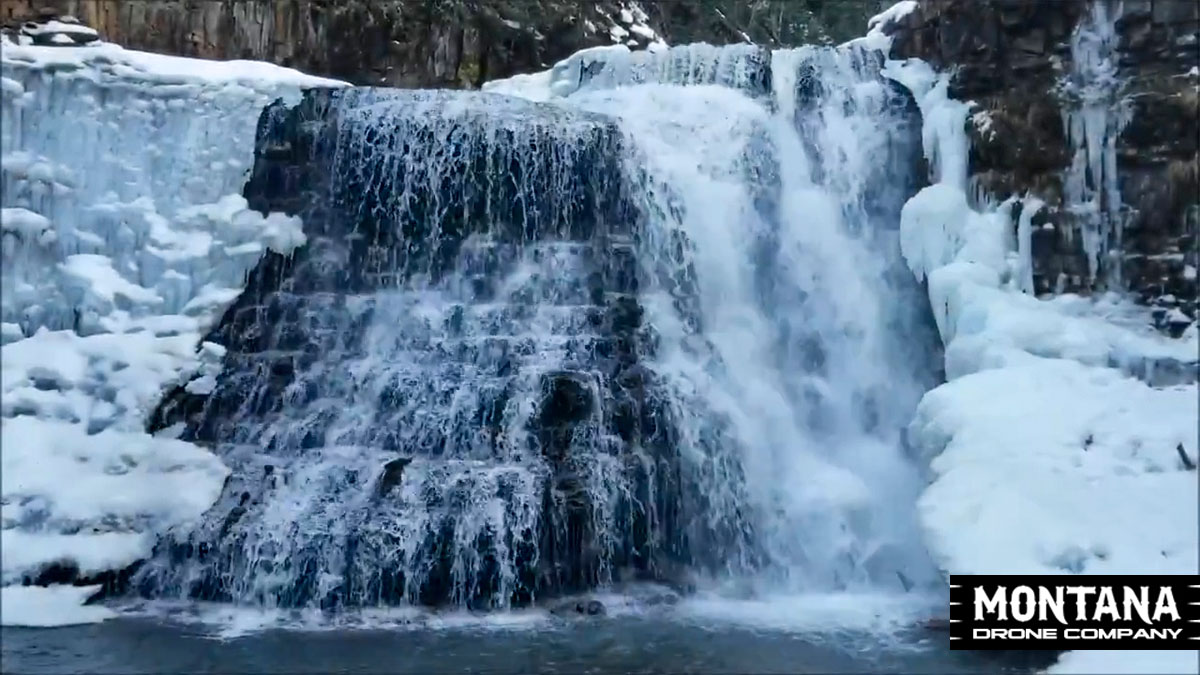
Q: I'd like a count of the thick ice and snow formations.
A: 2